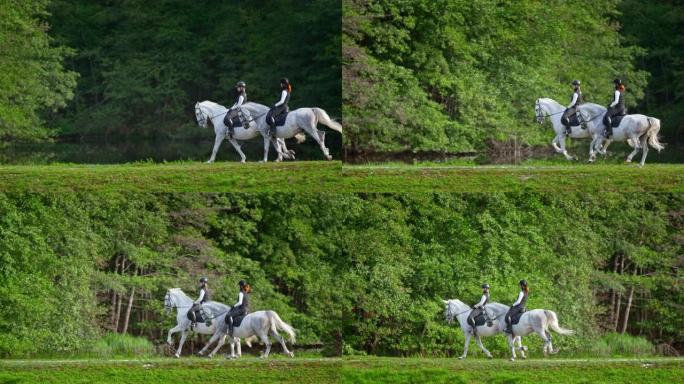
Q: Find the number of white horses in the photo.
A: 8